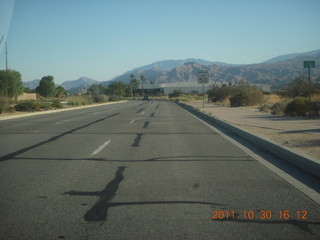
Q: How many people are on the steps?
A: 0